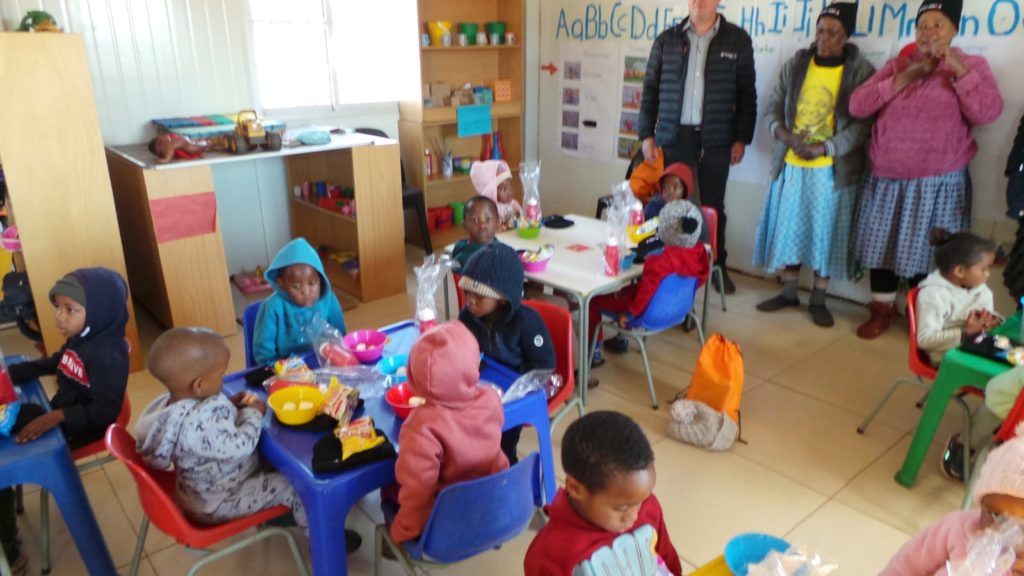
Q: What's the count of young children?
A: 12